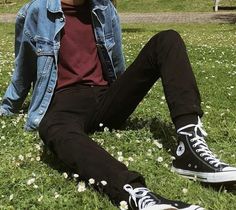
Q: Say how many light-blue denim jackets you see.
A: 1